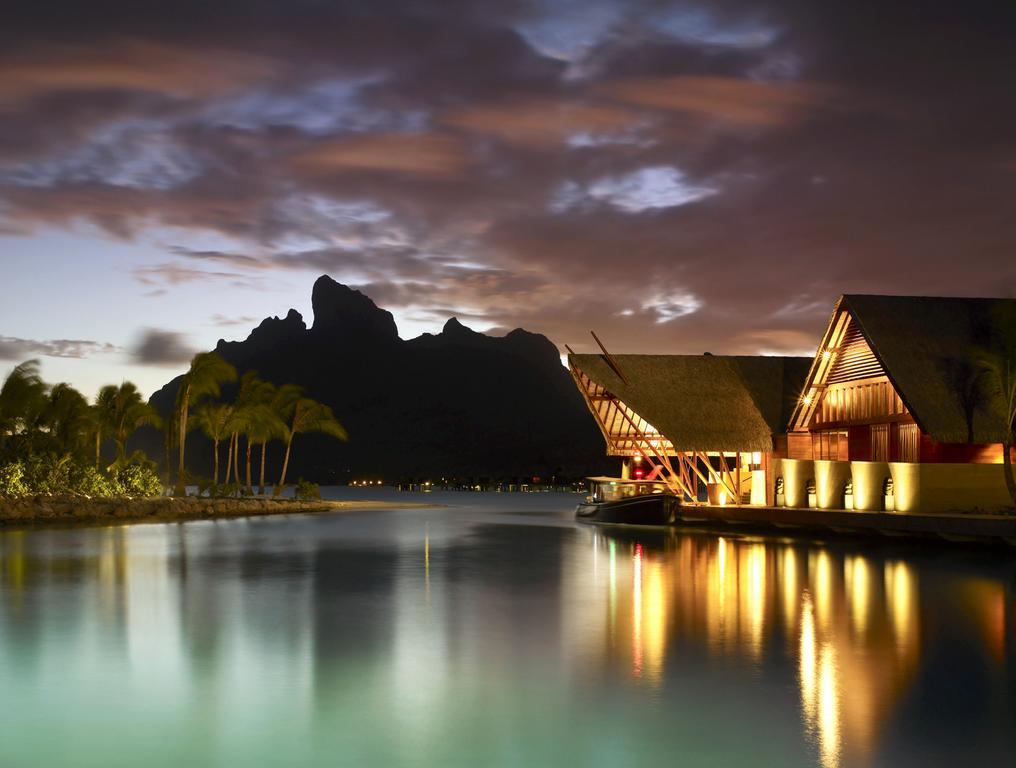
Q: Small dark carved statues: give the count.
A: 4